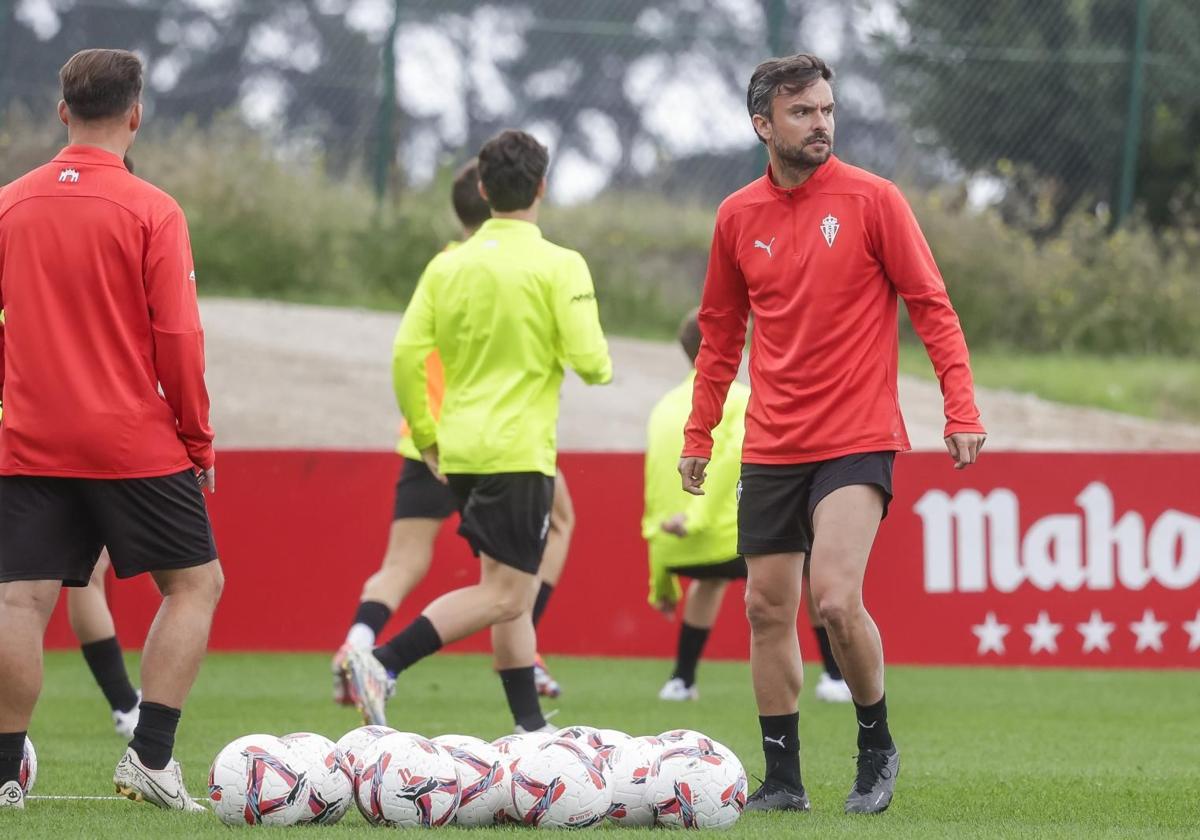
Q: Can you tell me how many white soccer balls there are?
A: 13